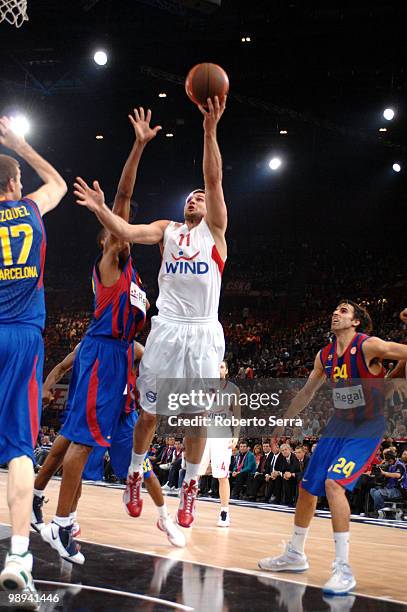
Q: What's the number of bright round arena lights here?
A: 5